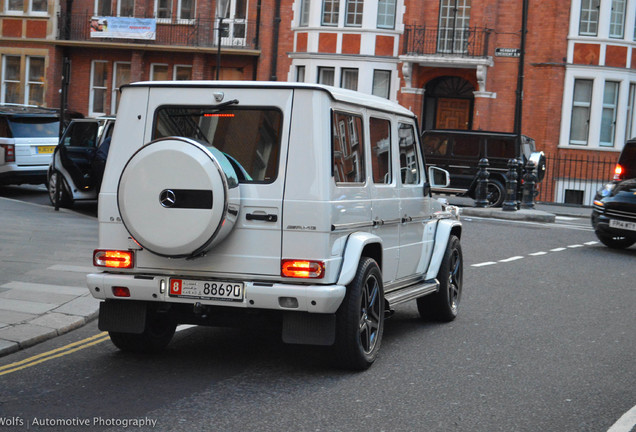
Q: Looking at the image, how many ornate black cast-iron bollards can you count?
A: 3